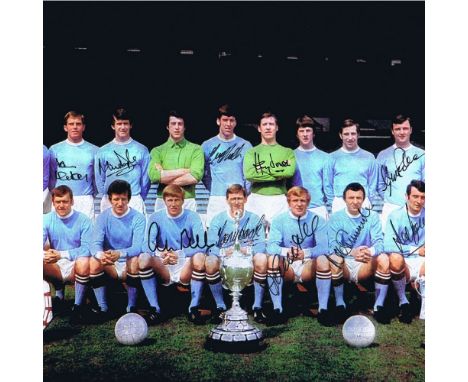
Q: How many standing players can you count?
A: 8